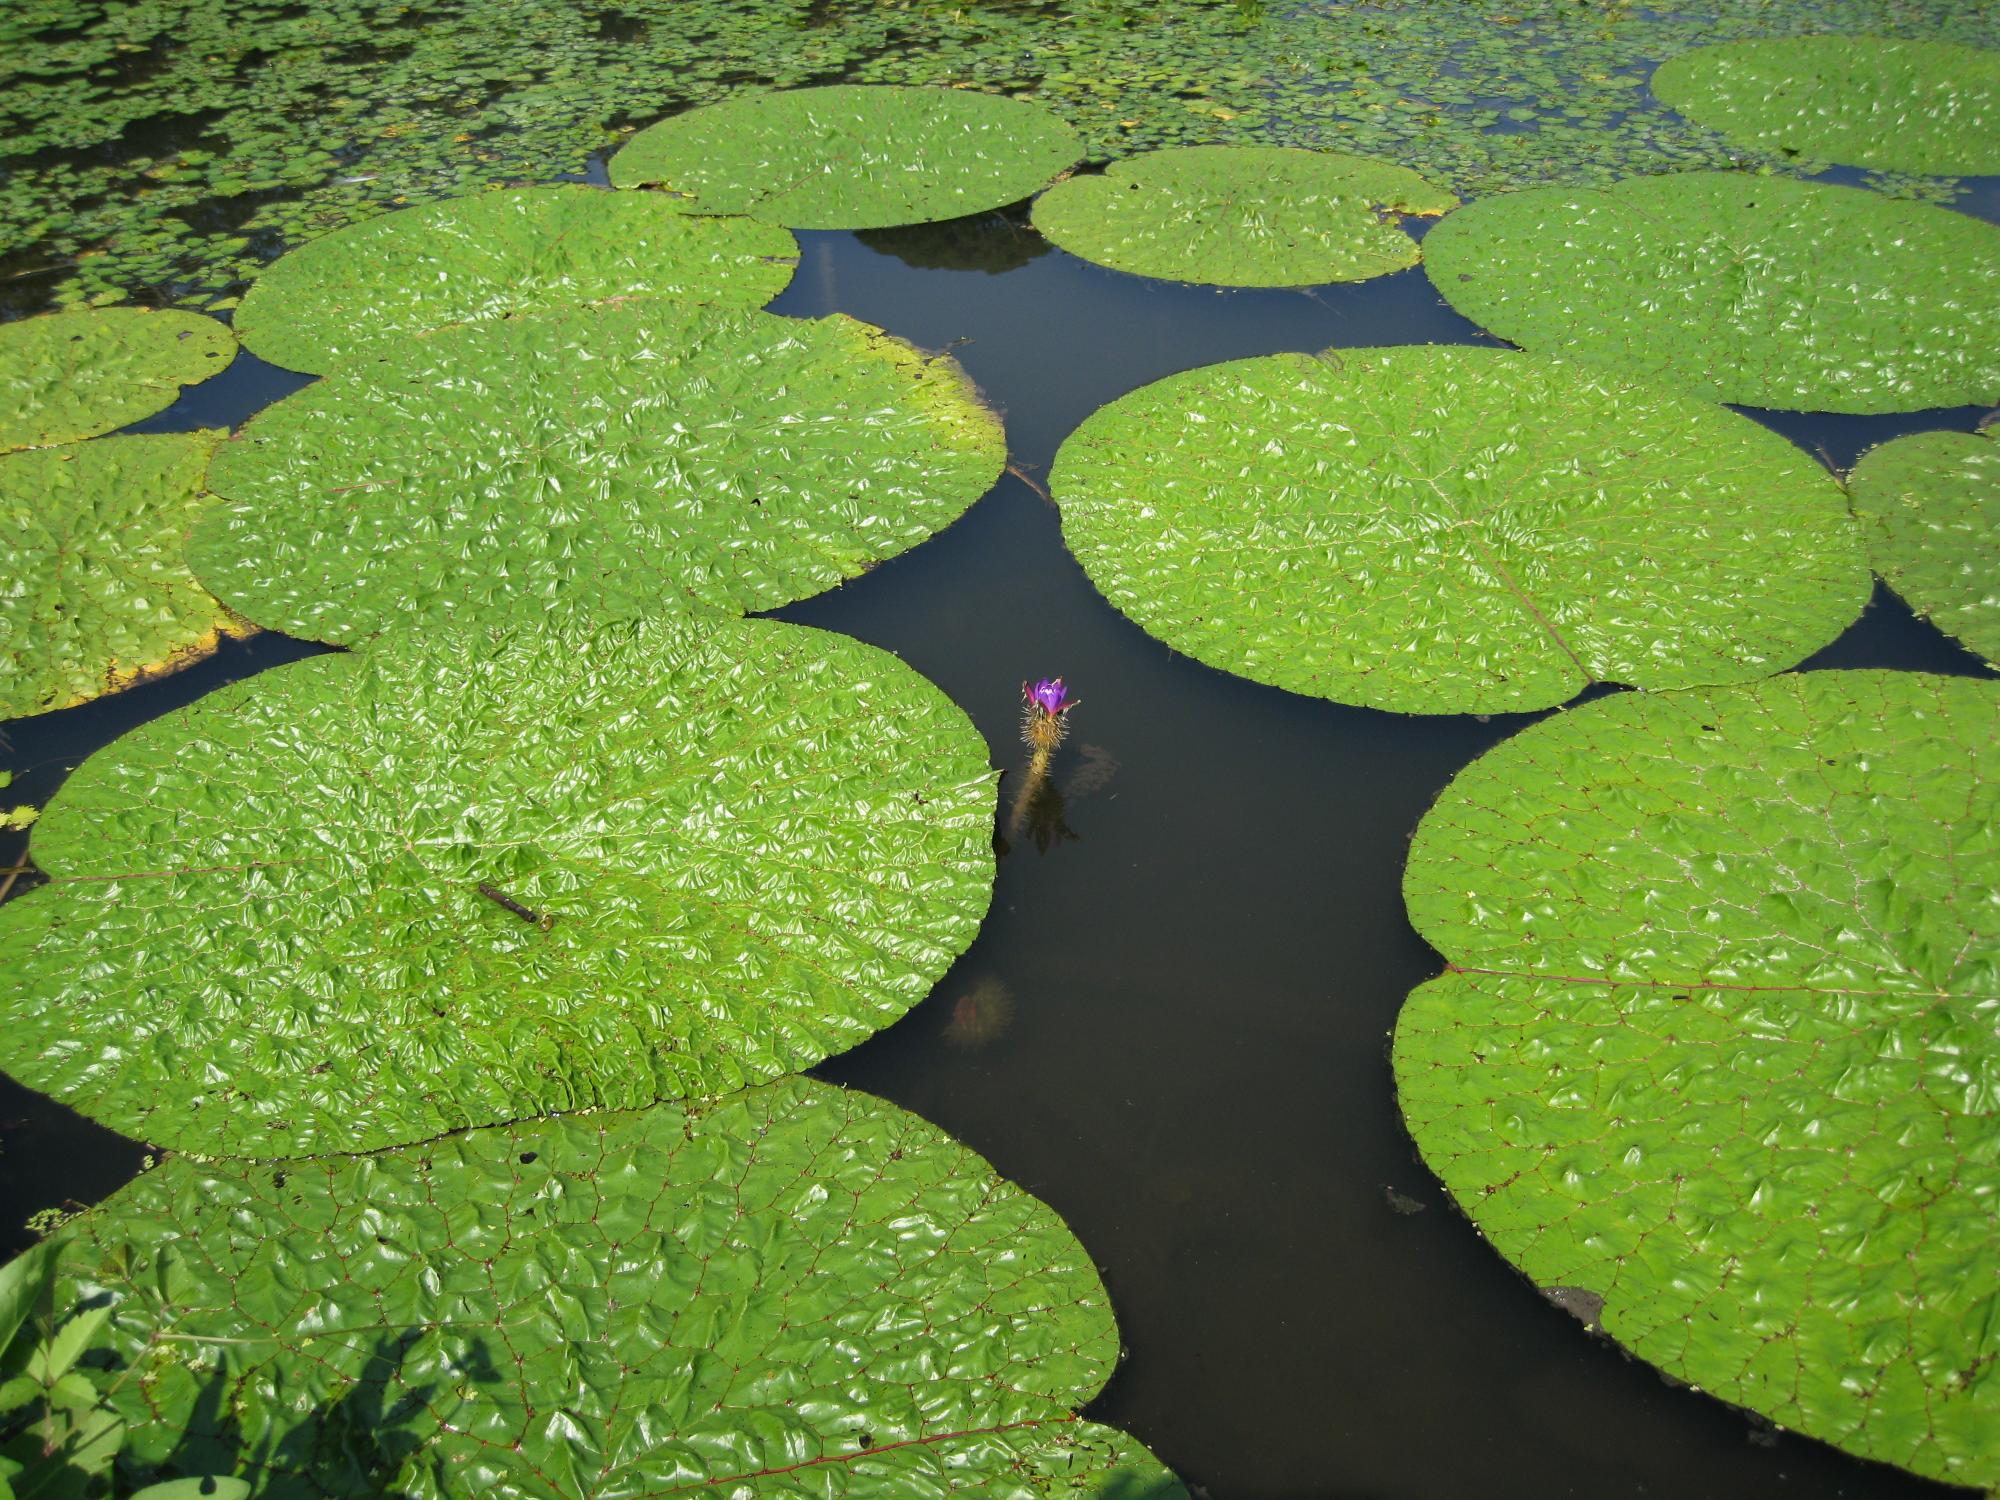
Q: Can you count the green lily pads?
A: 13